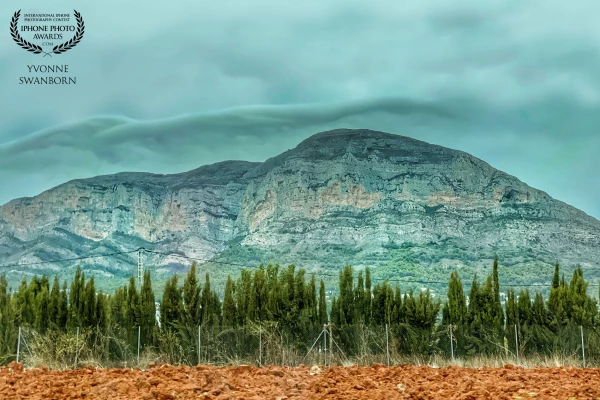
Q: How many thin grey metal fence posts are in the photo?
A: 10